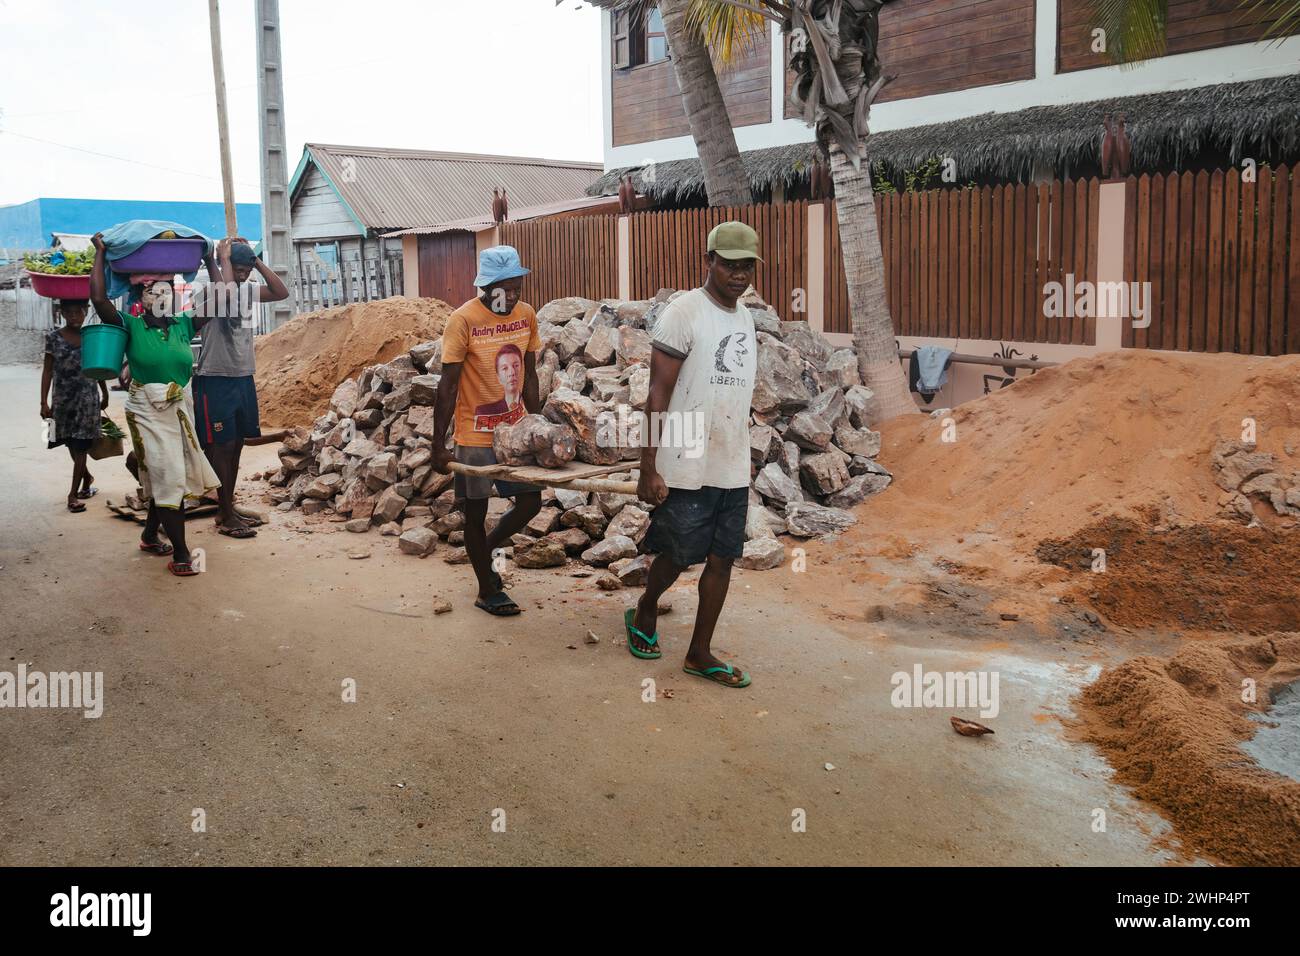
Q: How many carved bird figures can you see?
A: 8